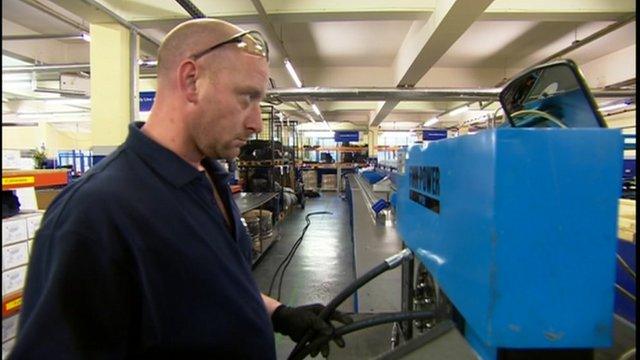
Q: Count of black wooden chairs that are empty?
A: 0